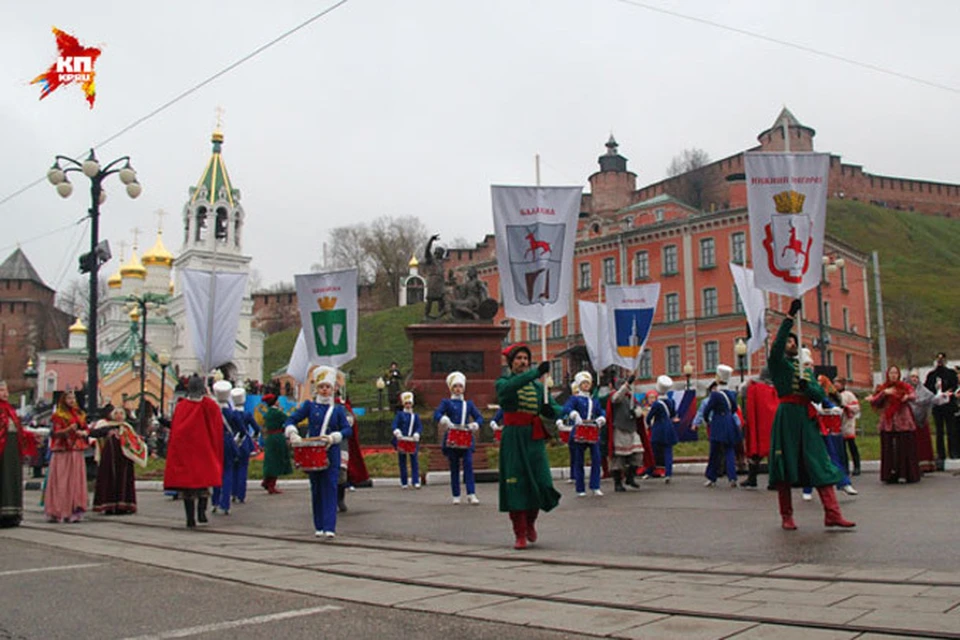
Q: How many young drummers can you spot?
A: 11